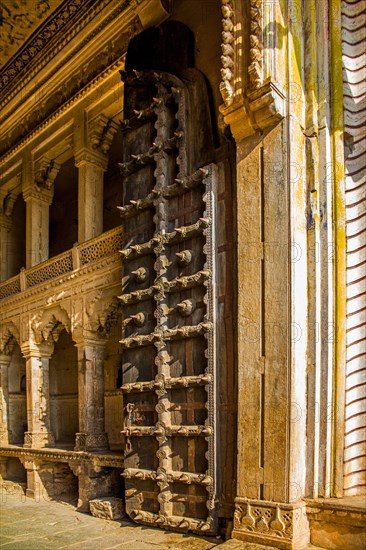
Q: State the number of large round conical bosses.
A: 4